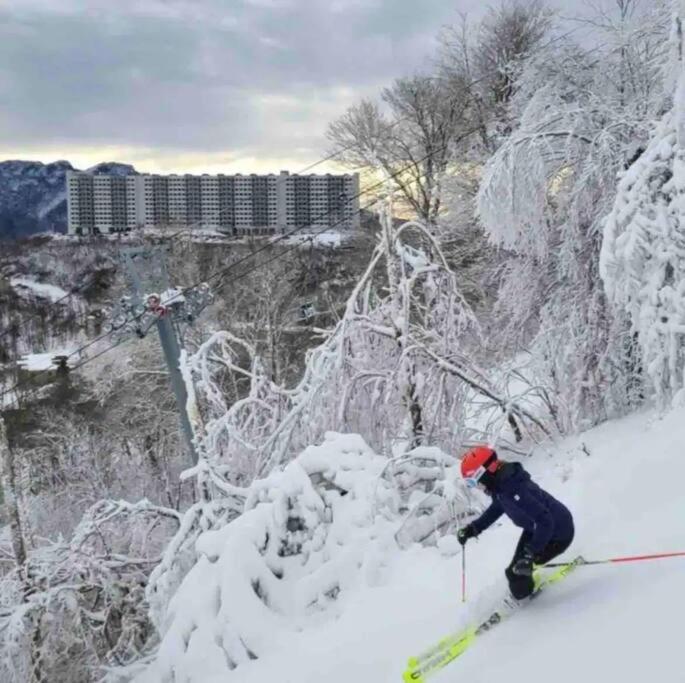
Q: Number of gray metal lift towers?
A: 1